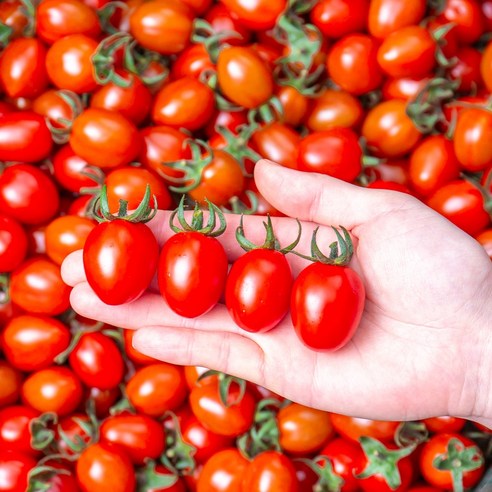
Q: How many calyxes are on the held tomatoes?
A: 4